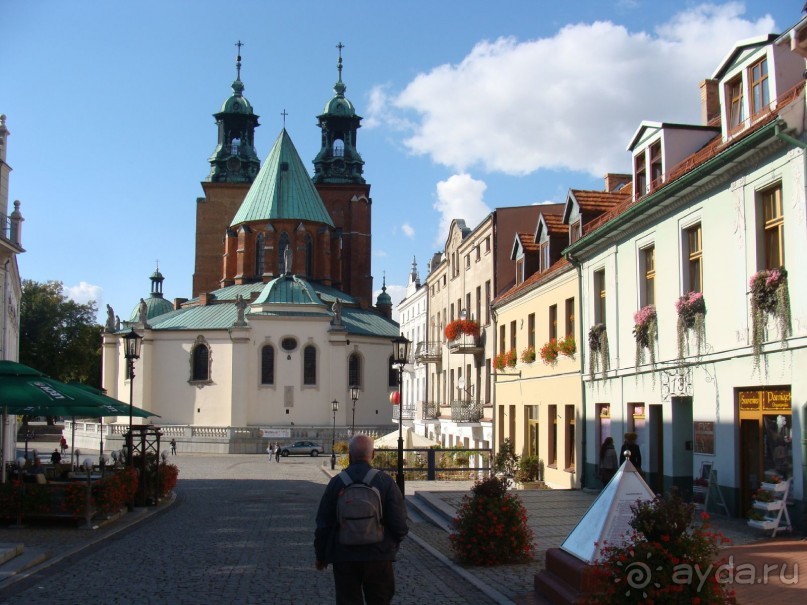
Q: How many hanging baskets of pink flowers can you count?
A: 3